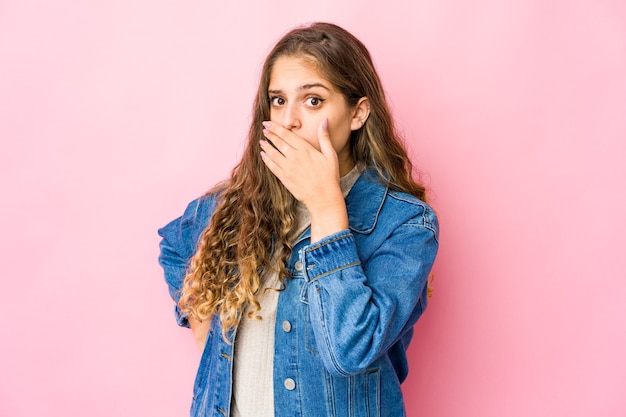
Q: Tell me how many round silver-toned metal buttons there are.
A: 3